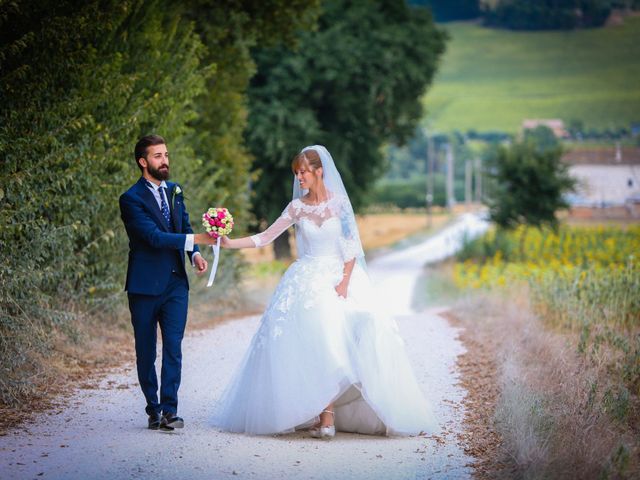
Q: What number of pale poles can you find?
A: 4